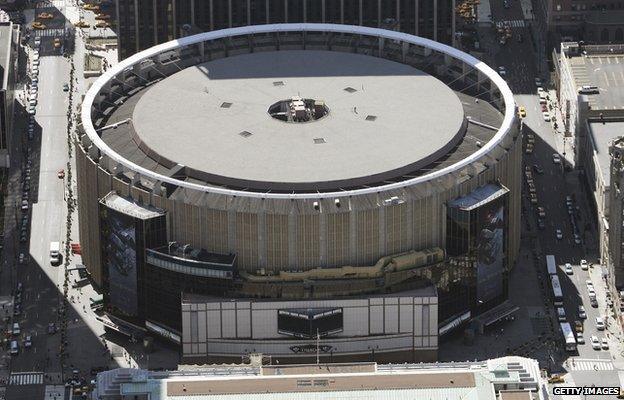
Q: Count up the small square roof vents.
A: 6